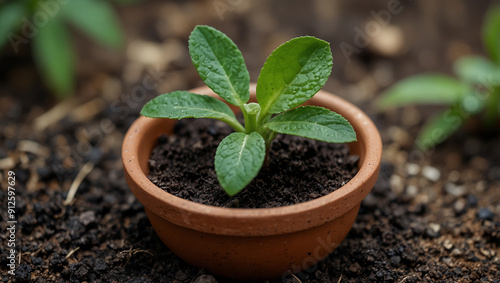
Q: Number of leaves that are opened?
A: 5